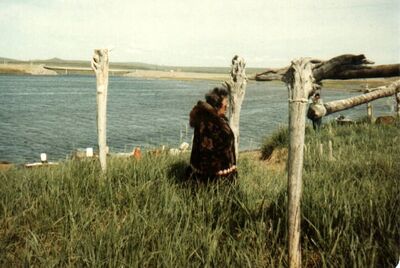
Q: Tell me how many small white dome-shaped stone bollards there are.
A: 0